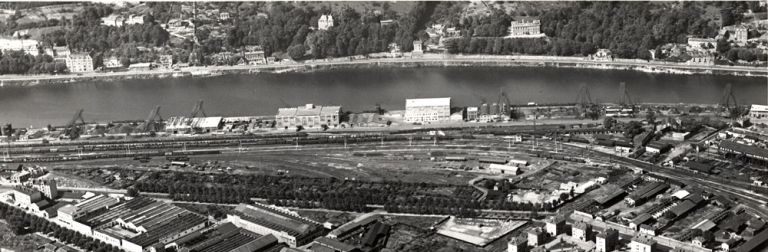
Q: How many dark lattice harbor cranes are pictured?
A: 7